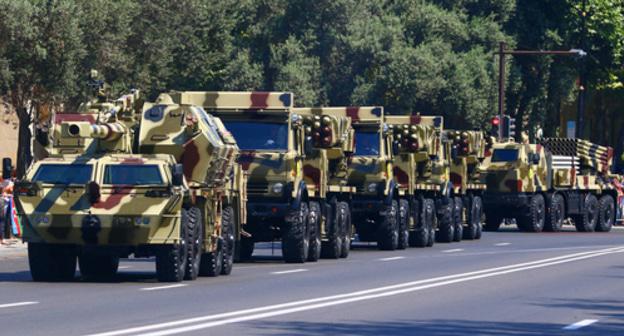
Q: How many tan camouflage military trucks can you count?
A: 5